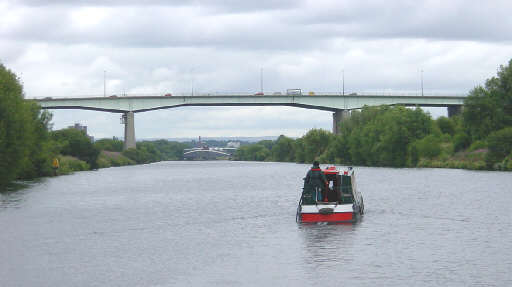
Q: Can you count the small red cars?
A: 3